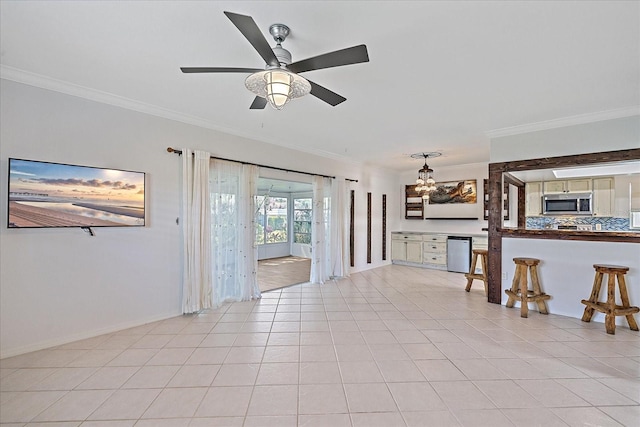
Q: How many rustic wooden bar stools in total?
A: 3